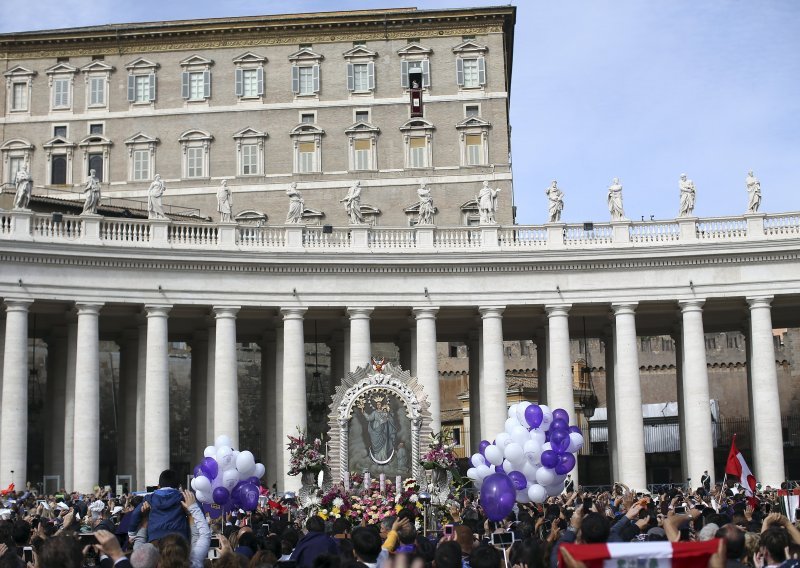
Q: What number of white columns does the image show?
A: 12